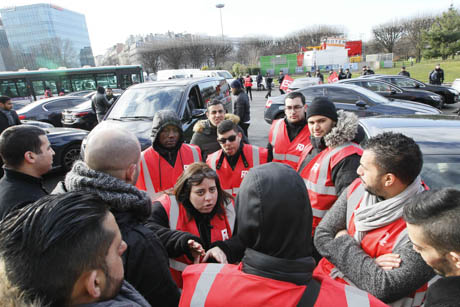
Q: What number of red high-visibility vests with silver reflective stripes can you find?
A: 7